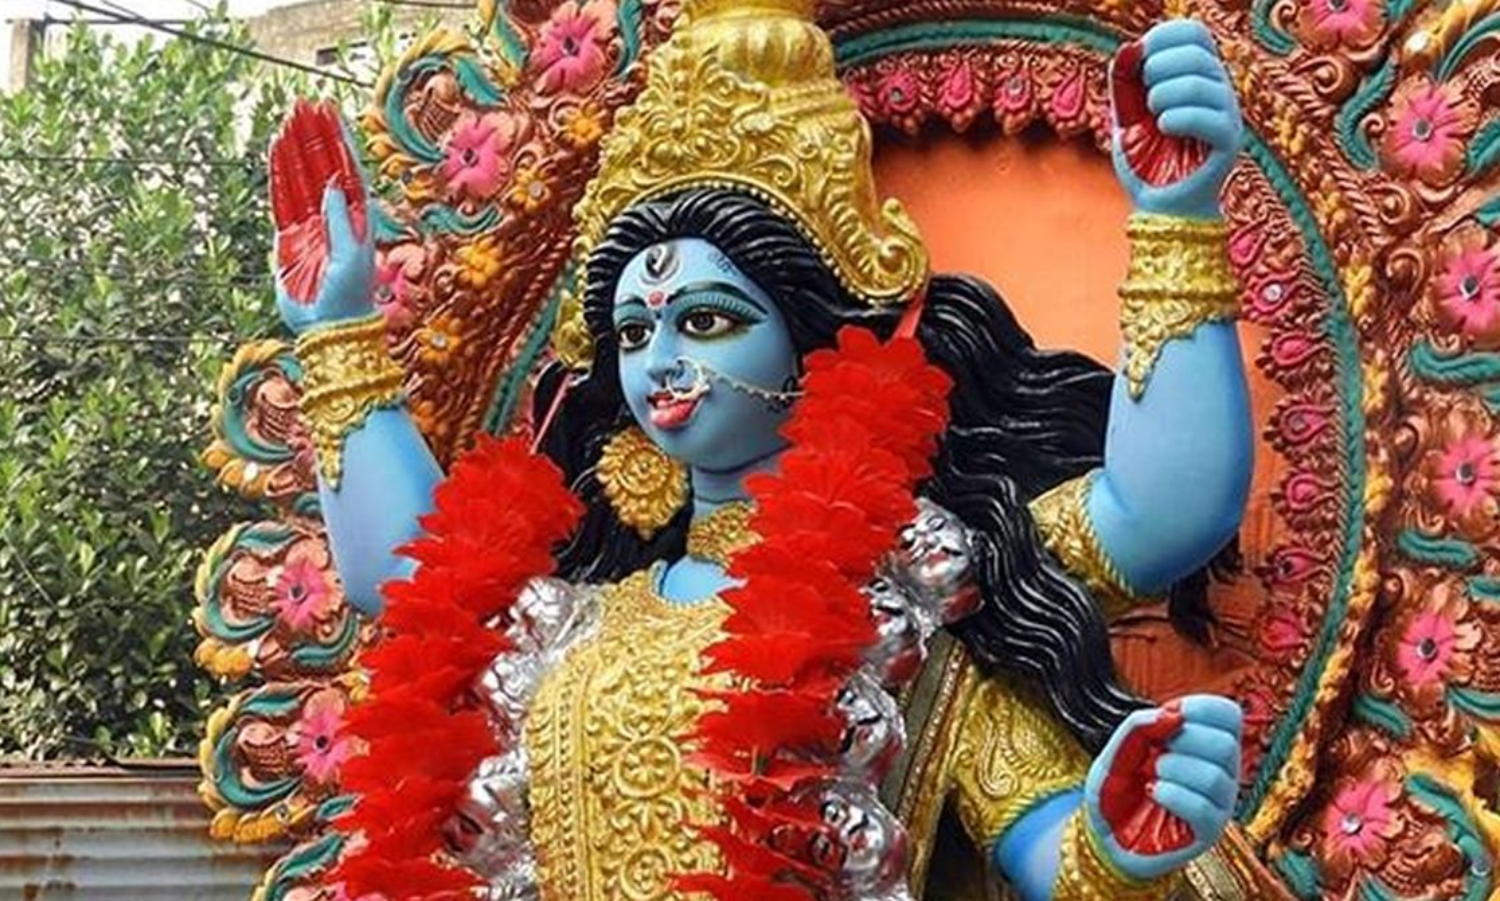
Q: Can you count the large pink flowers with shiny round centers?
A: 11